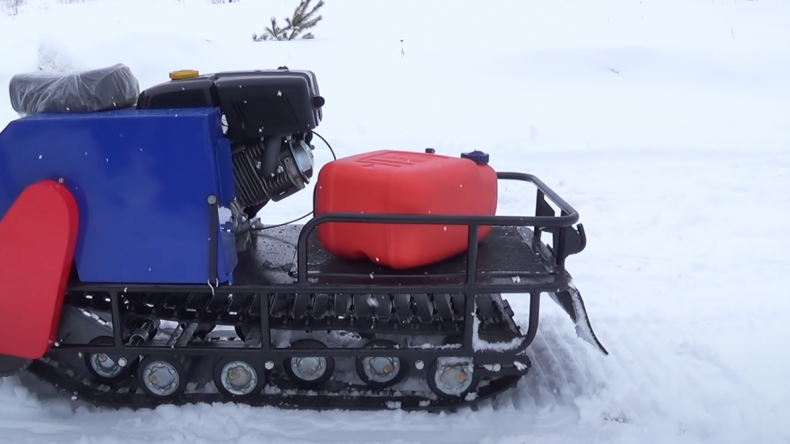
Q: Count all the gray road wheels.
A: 6